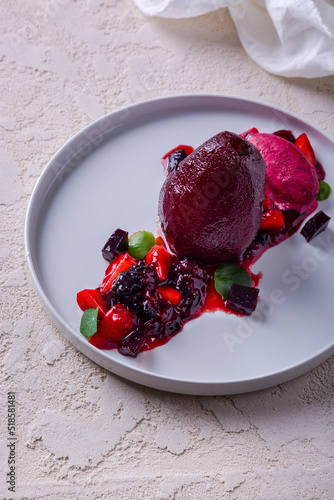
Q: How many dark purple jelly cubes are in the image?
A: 4